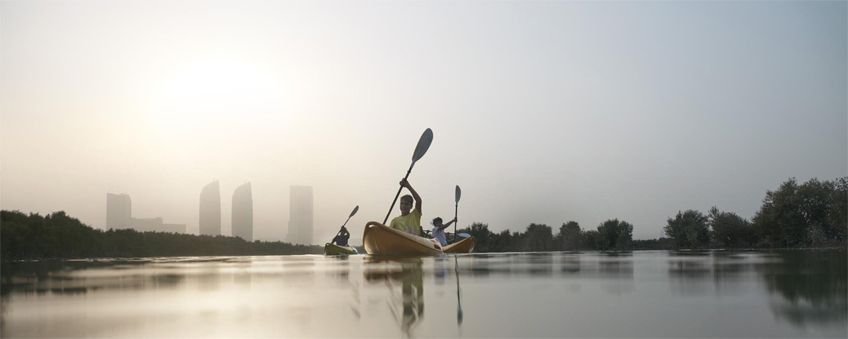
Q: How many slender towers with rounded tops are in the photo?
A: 2